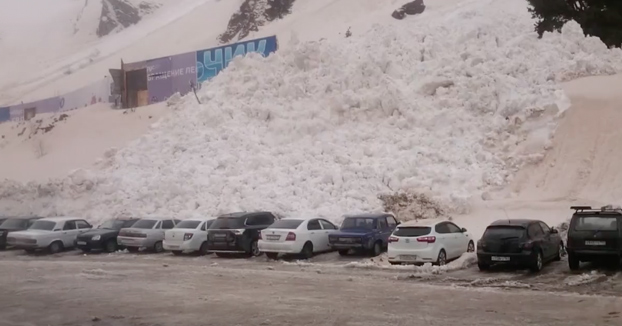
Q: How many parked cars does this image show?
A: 11